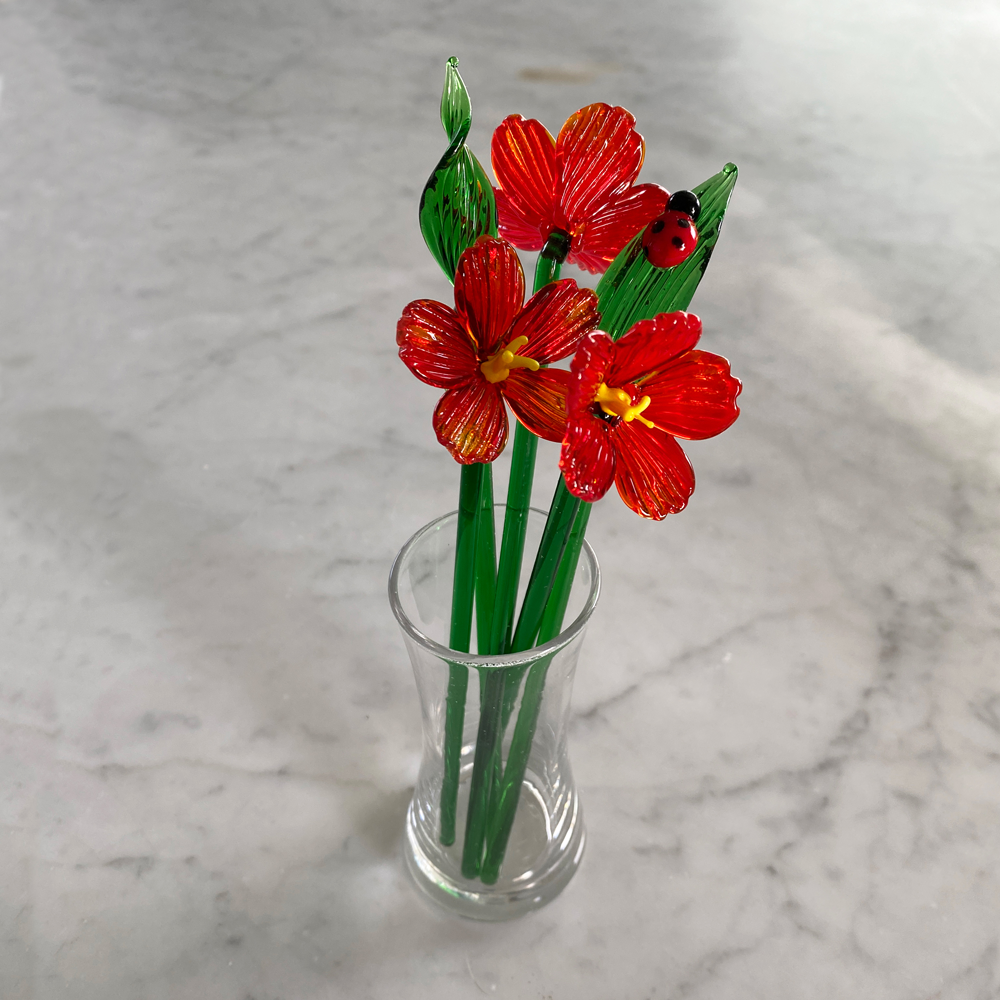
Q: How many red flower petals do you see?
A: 15